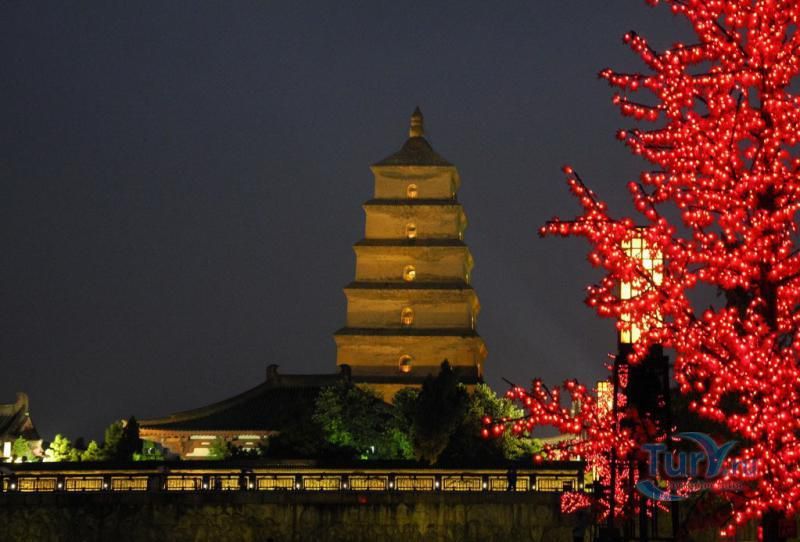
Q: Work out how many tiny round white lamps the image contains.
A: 12